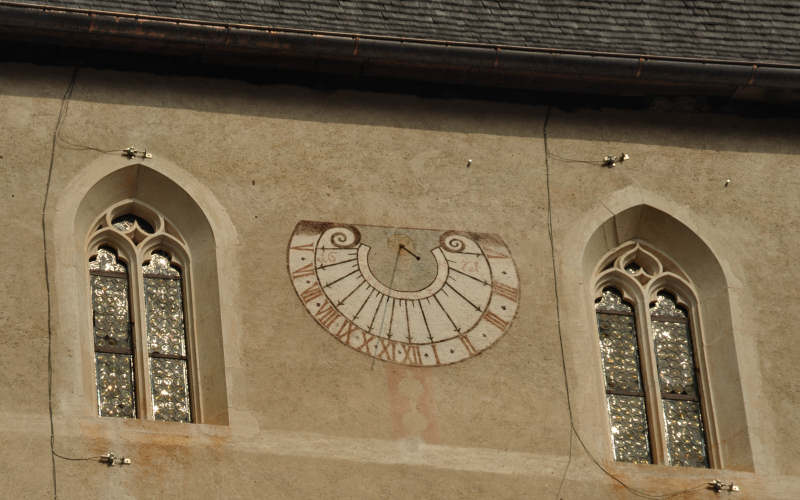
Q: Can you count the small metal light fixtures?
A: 4